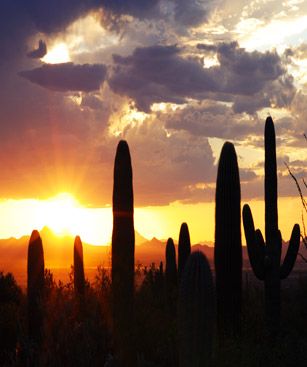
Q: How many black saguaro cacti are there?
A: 8